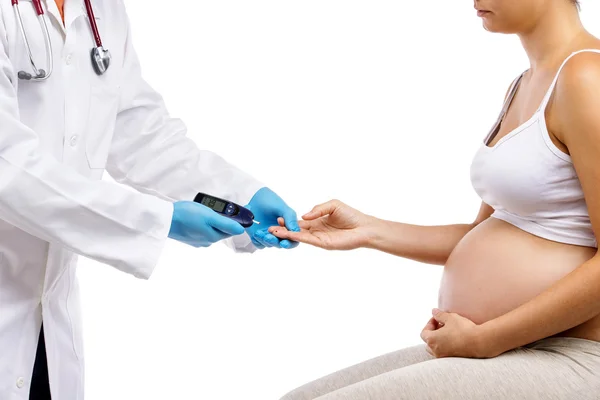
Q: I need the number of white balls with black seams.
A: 0